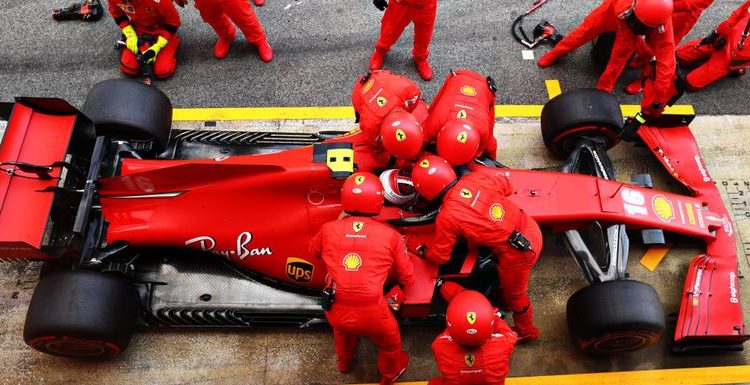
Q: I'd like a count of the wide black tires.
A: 4